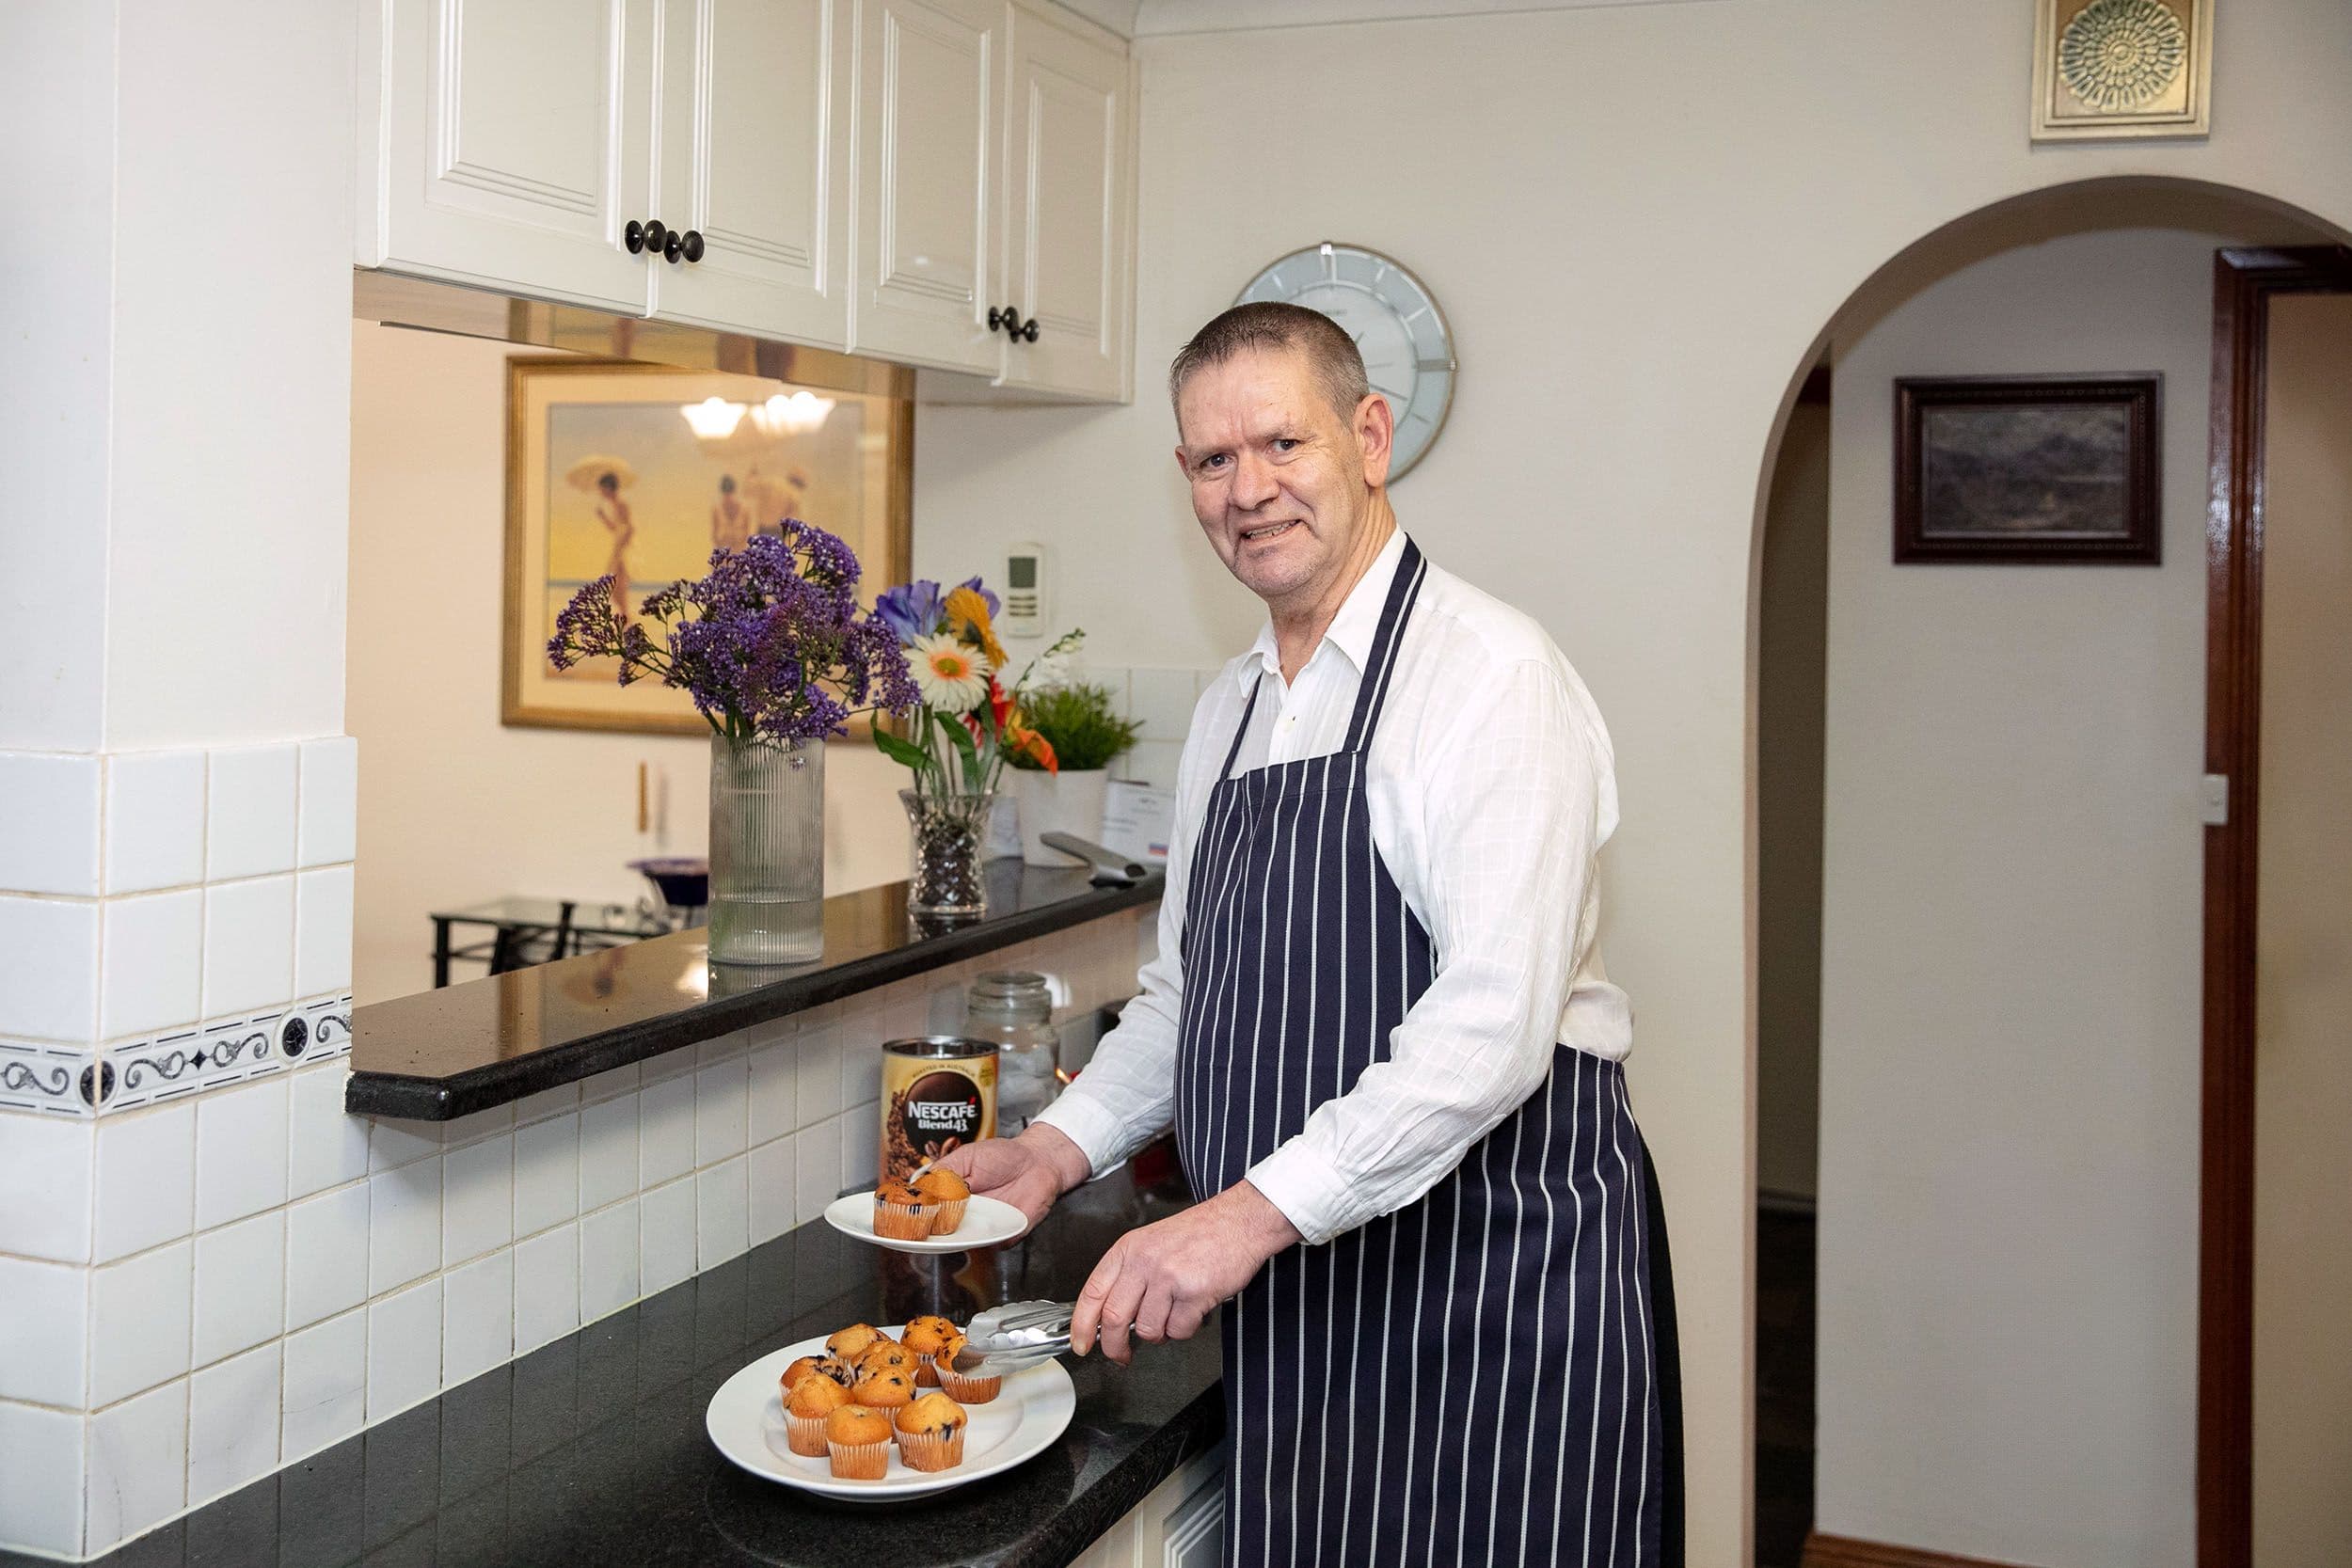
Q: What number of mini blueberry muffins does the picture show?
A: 11